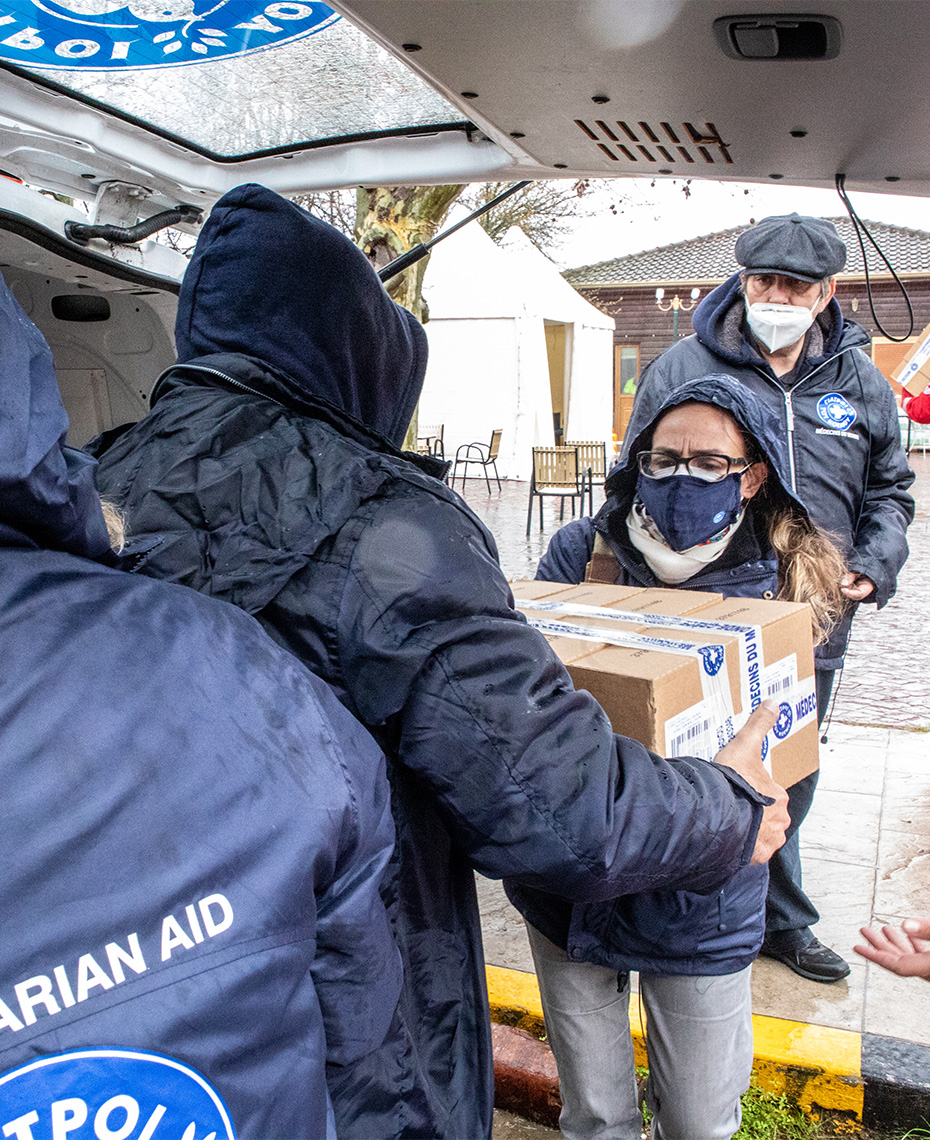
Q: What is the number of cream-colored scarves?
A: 1